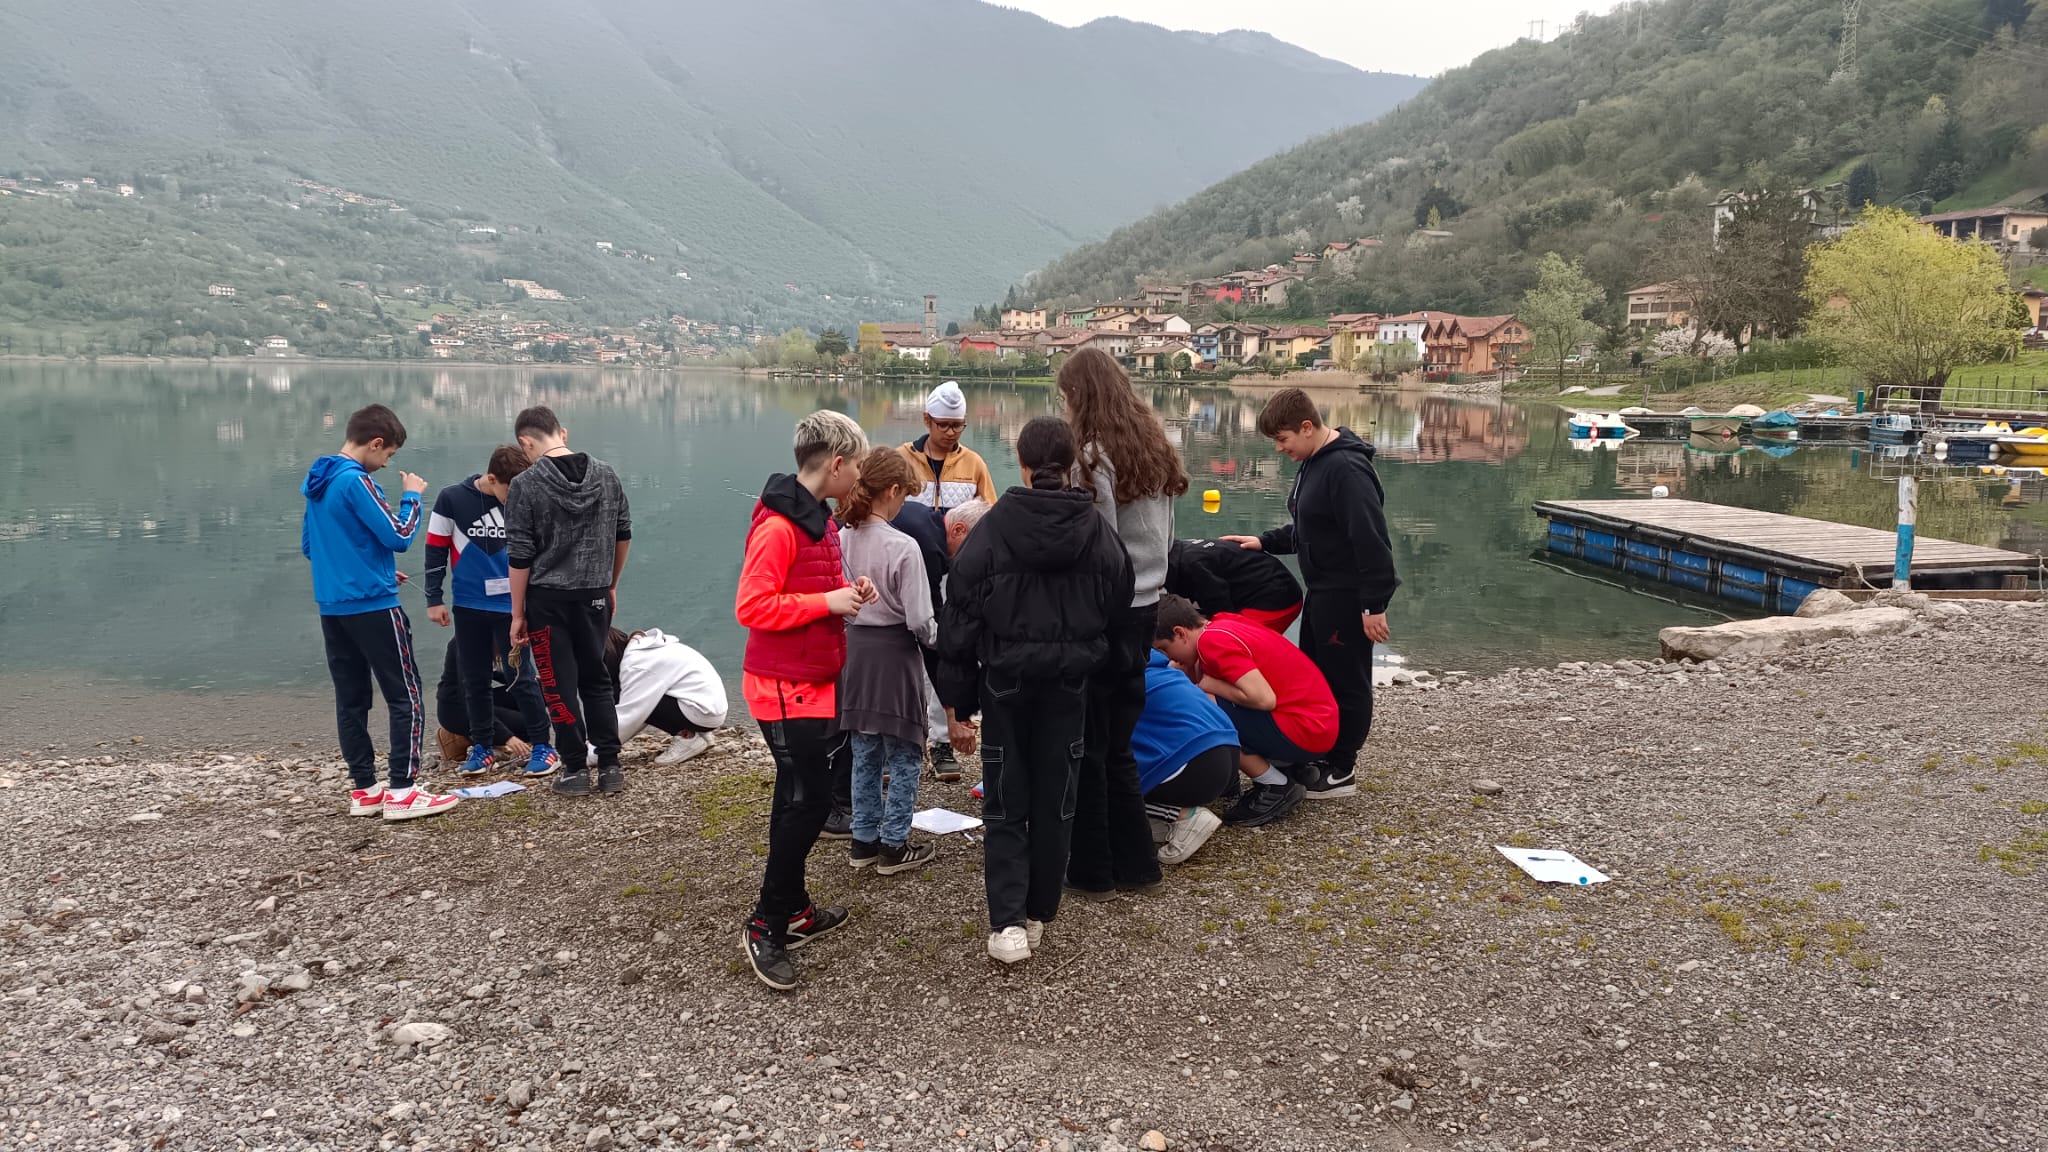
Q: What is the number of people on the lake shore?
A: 15